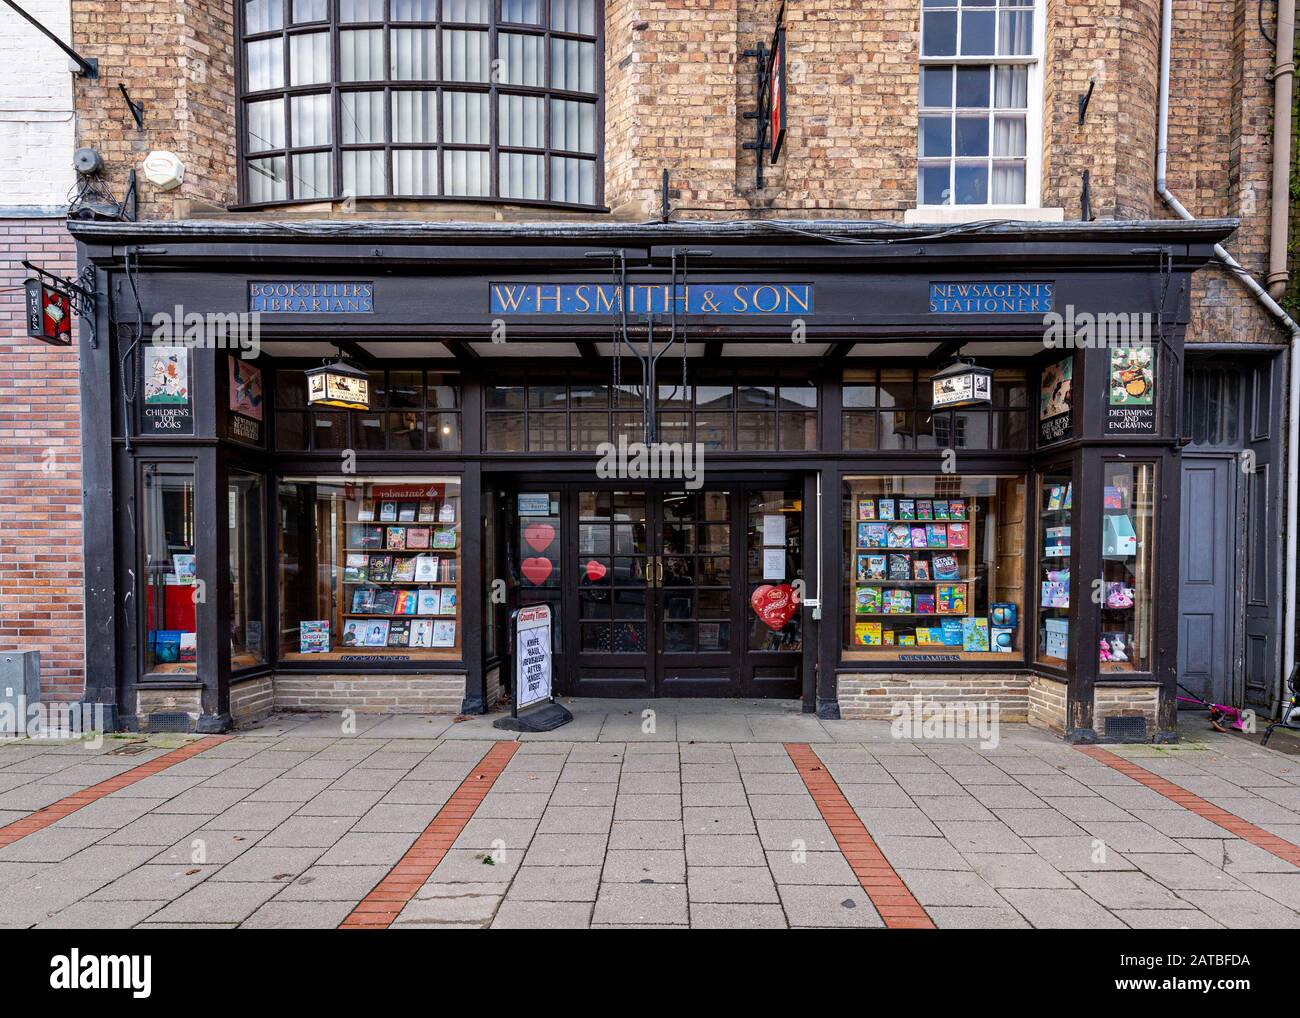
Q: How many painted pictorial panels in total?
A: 4